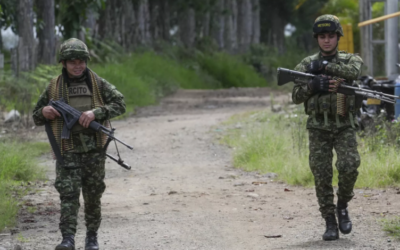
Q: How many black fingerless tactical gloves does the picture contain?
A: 2